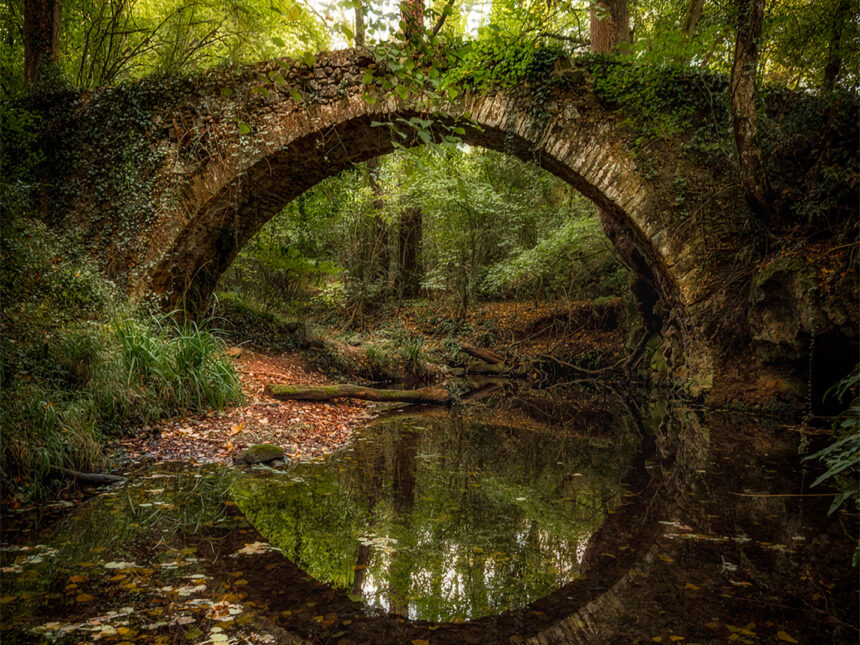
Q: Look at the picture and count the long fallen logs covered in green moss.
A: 1